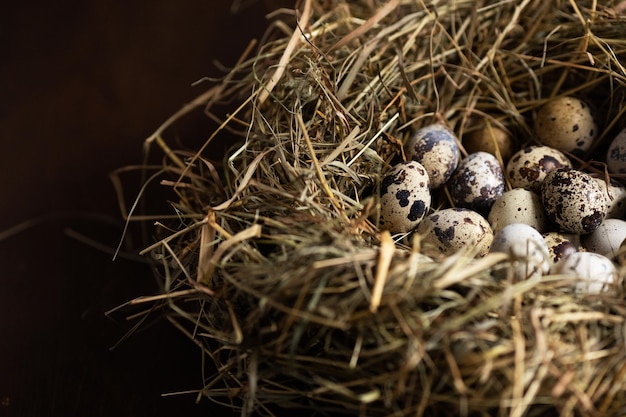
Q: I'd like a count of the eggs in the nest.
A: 15